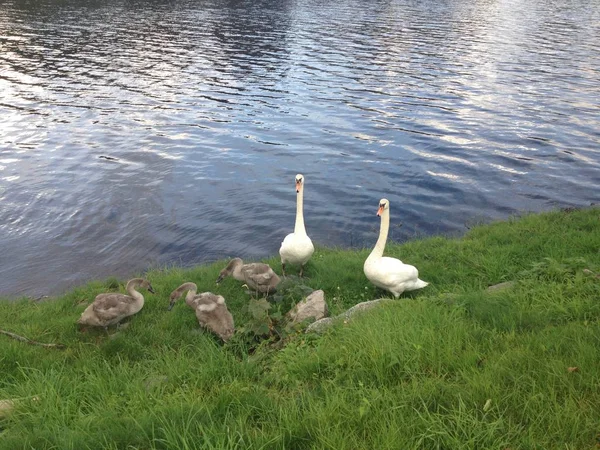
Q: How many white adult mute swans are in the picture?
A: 2